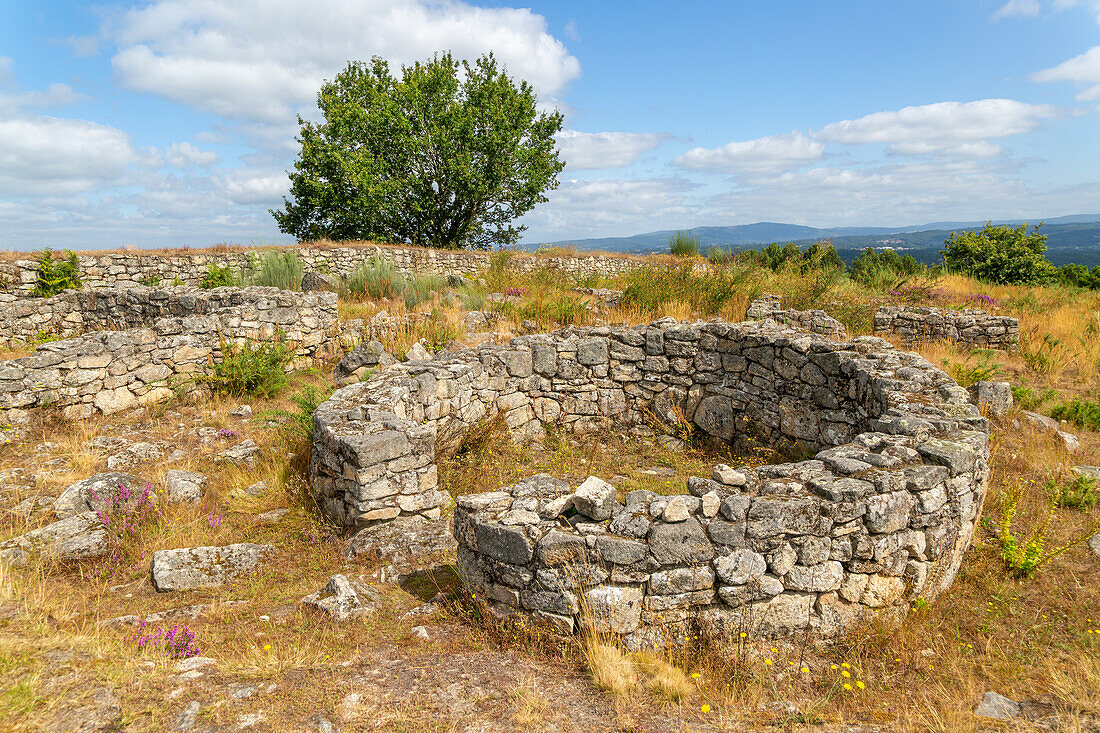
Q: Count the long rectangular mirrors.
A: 0